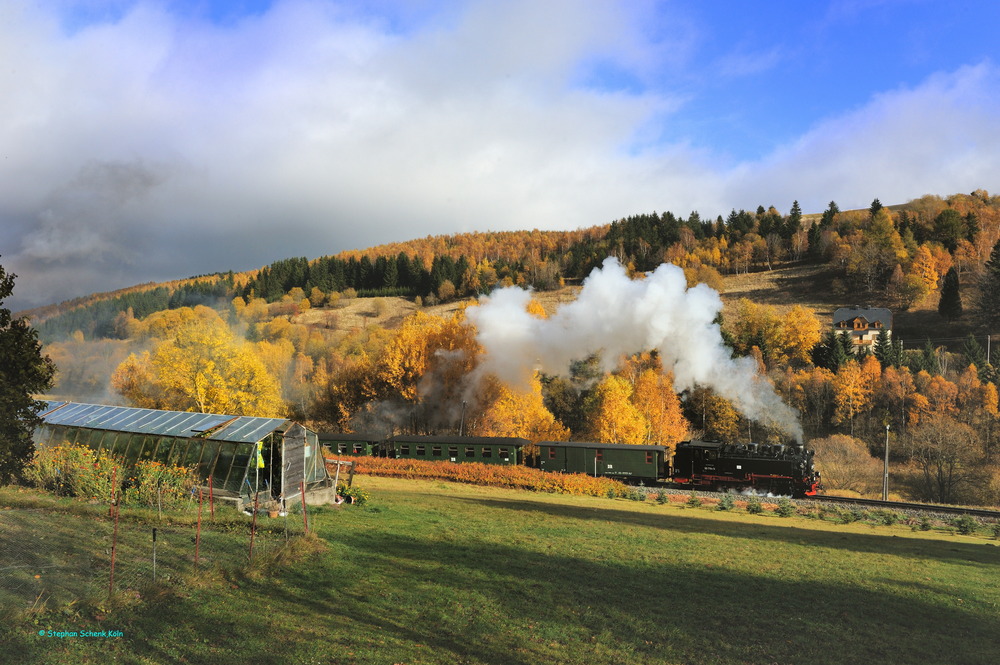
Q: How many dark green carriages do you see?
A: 3